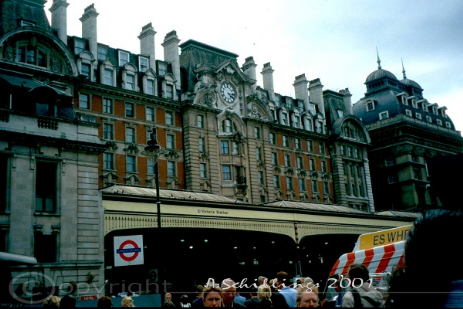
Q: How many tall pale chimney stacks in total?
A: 9